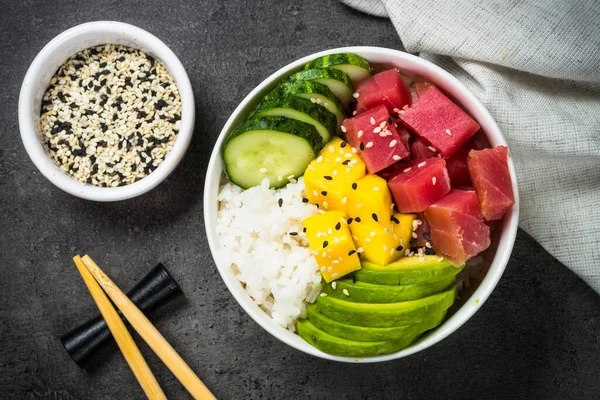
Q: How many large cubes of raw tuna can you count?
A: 6